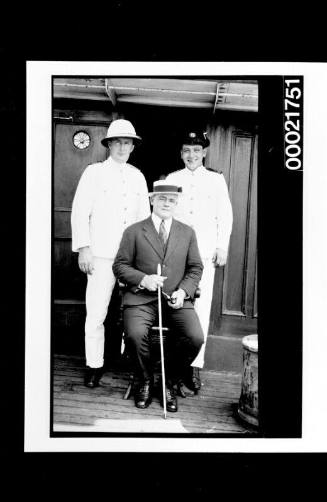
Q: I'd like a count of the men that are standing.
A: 2